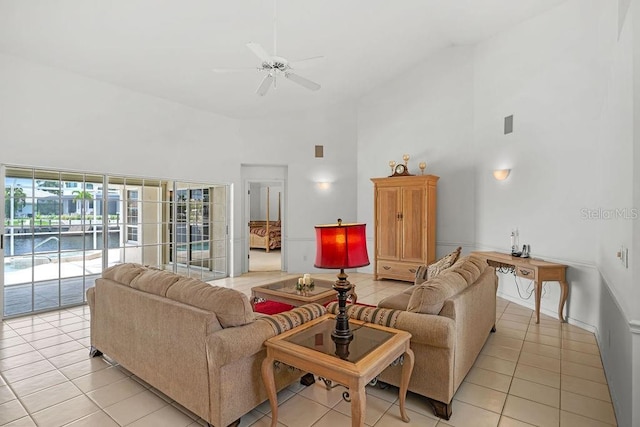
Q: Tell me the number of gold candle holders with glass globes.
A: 3